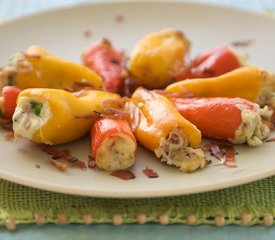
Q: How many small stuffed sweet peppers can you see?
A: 10